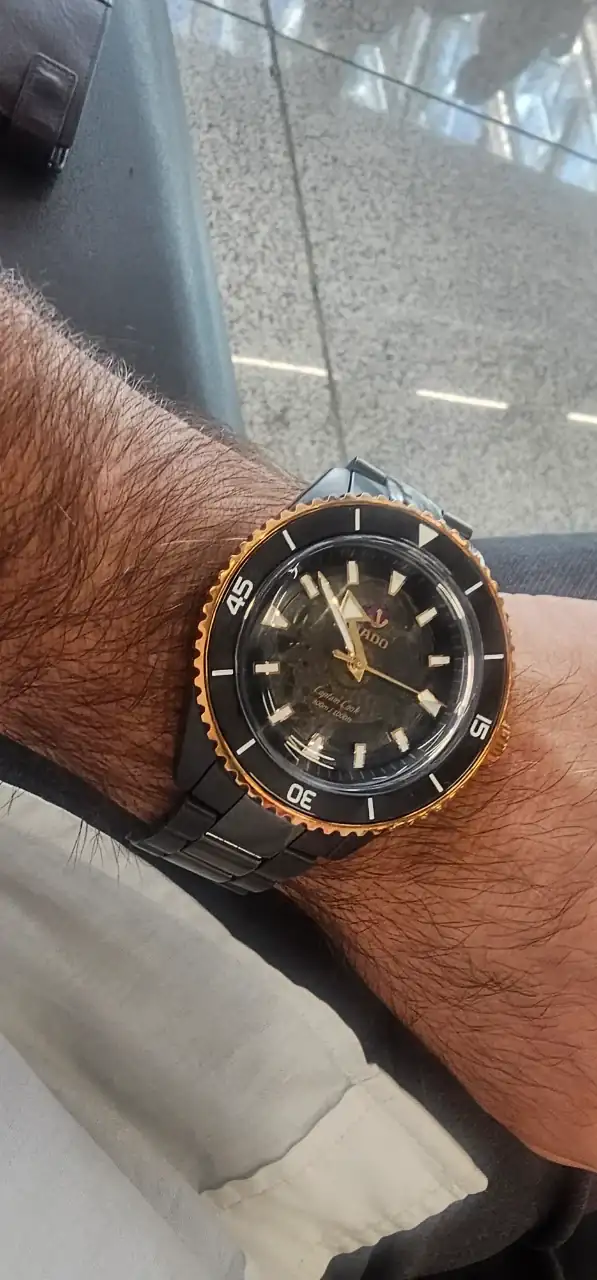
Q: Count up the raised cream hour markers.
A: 12